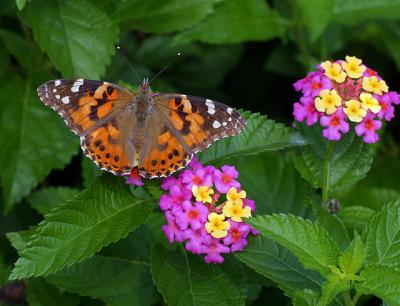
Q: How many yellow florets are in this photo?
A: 10